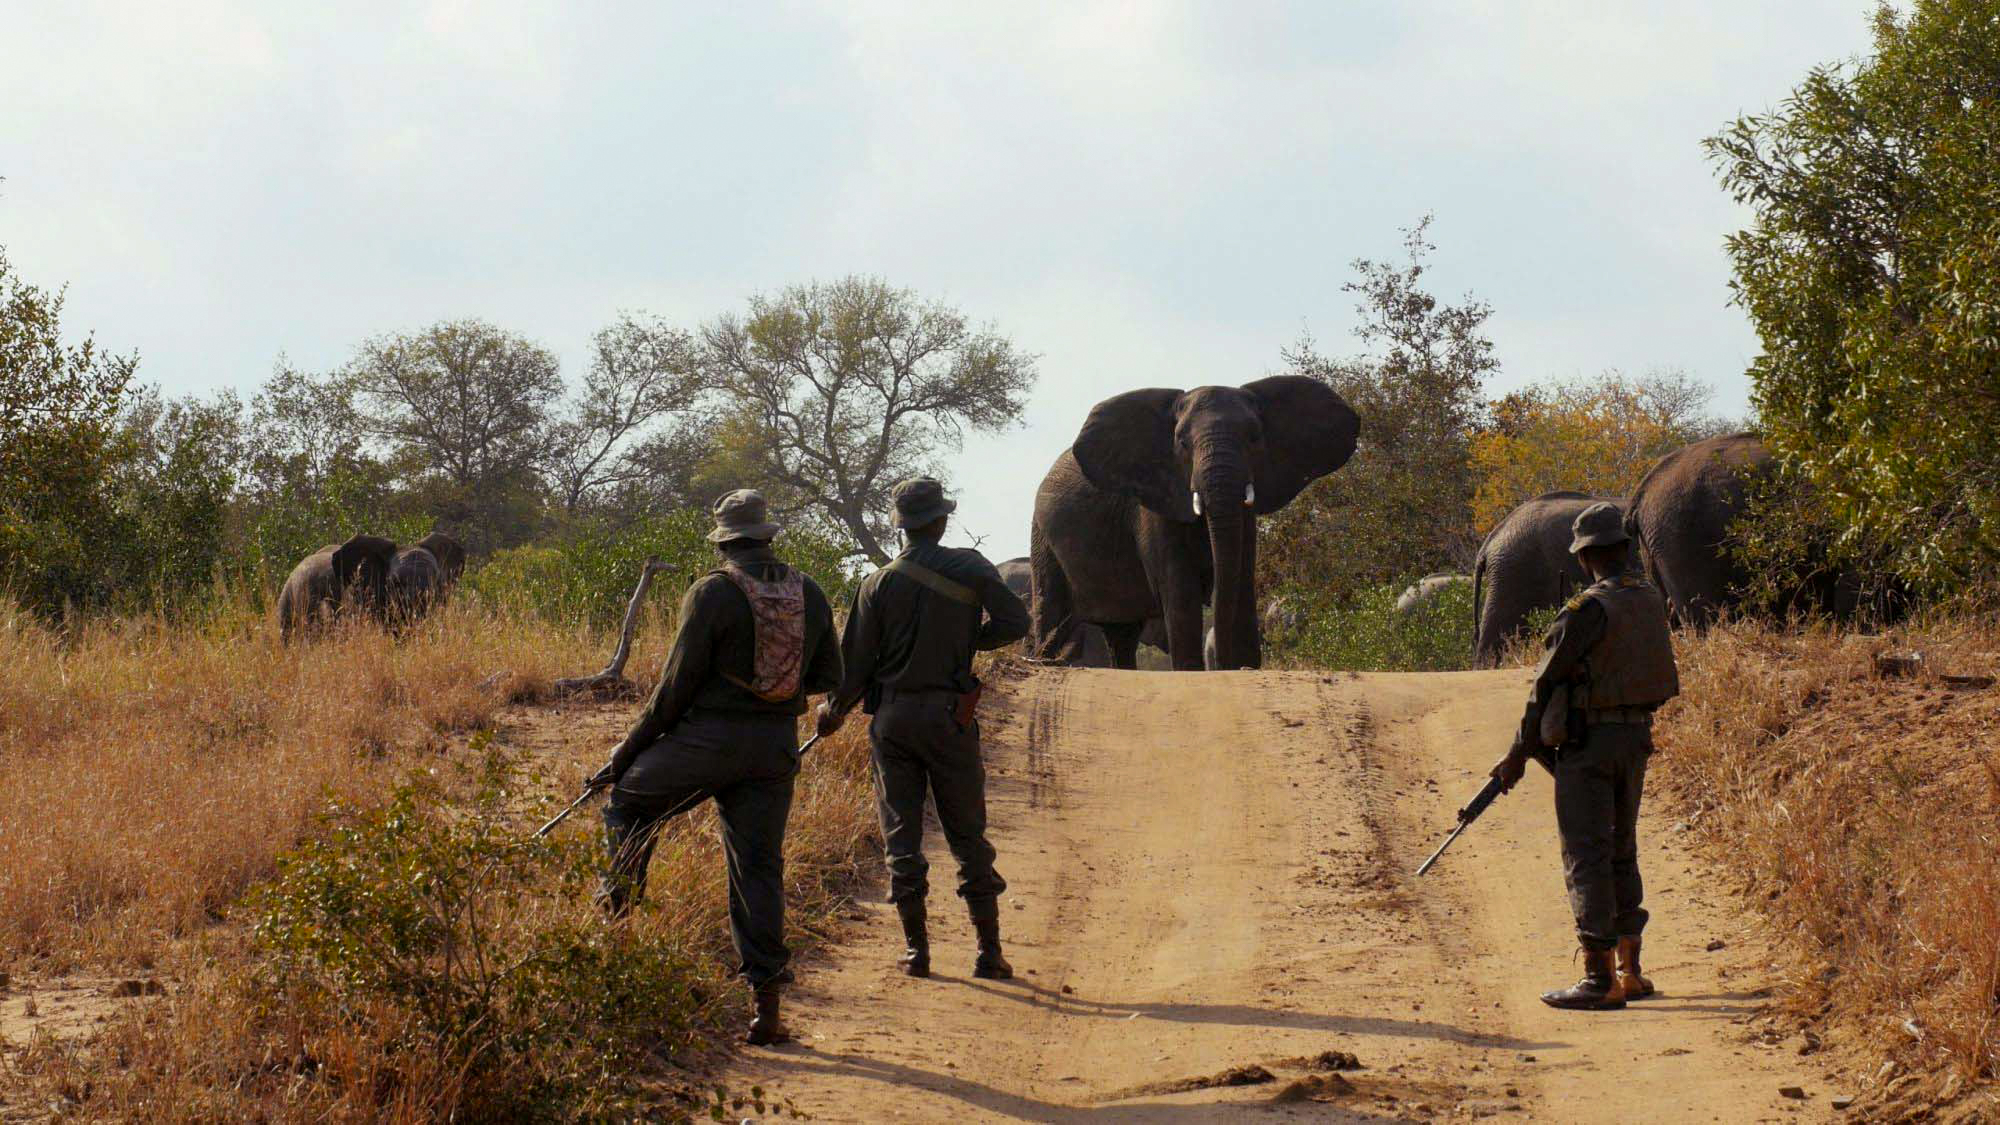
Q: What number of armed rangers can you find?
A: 3